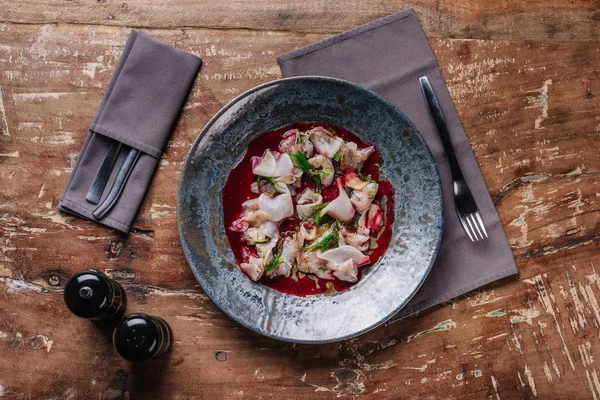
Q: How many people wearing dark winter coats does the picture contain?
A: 0